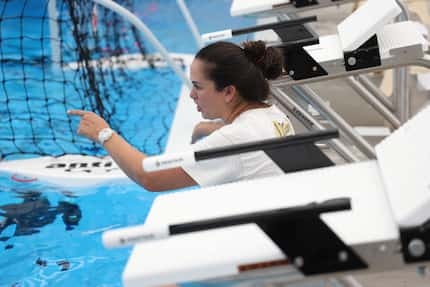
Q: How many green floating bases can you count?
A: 0